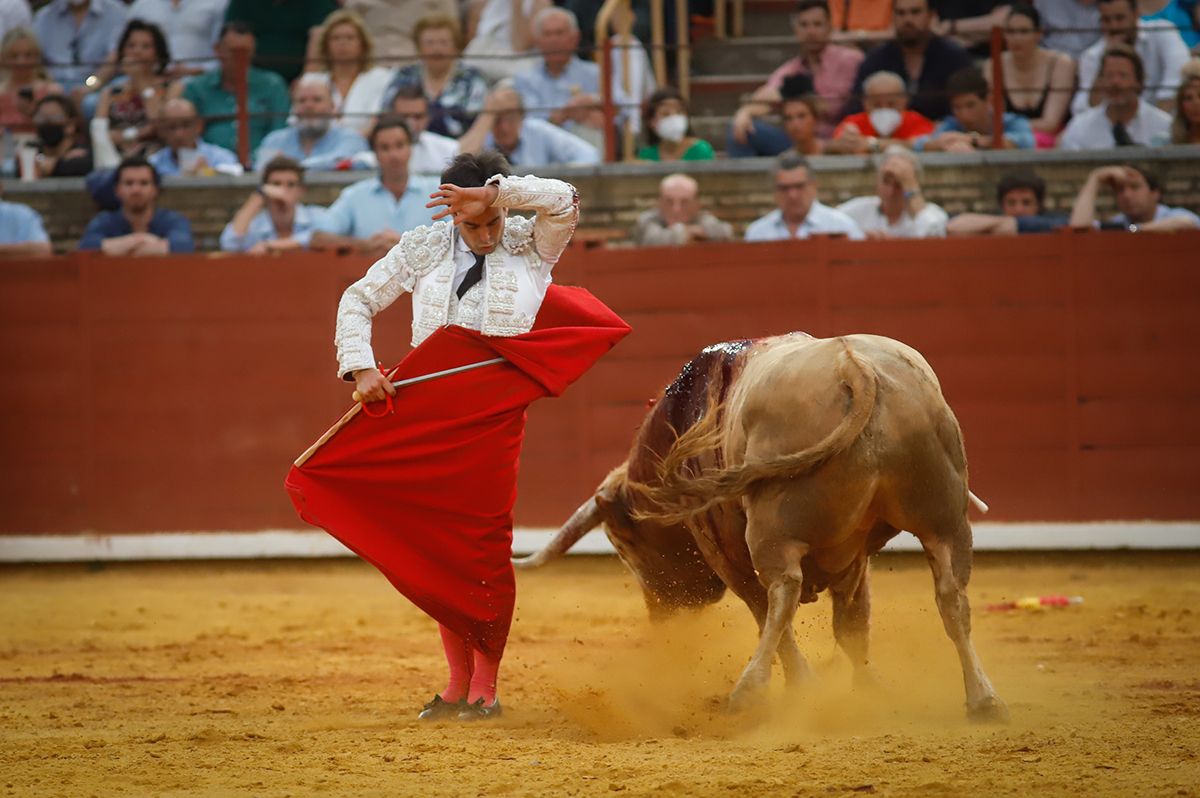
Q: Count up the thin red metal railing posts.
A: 3